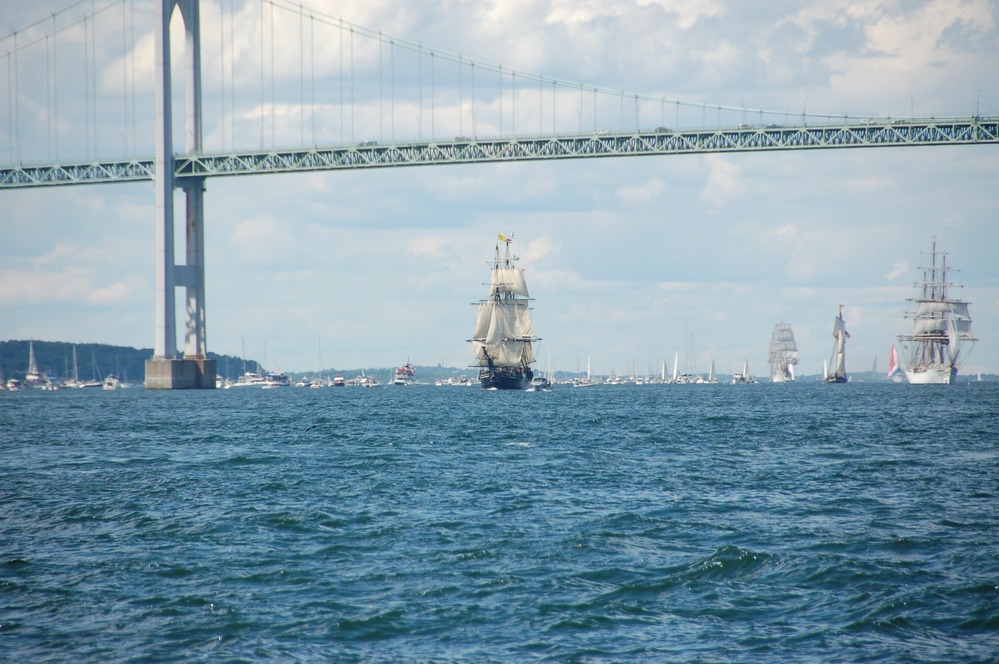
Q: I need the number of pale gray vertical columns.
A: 2